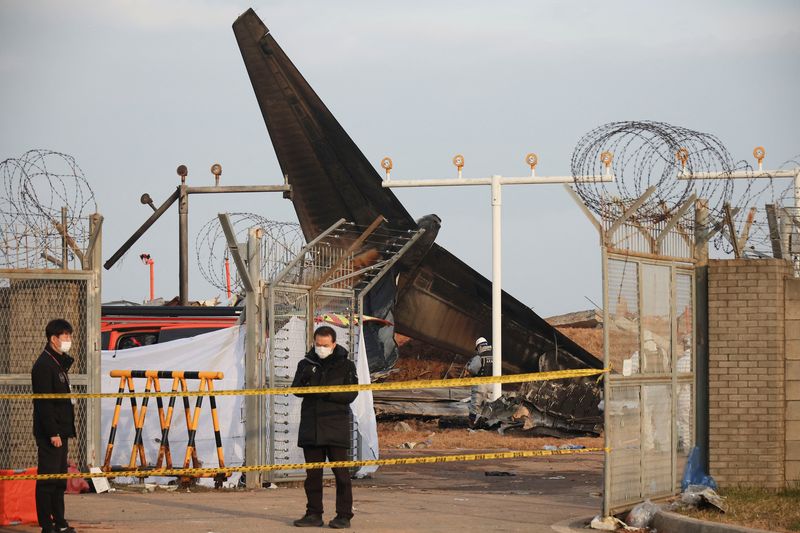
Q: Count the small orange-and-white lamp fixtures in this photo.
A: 6